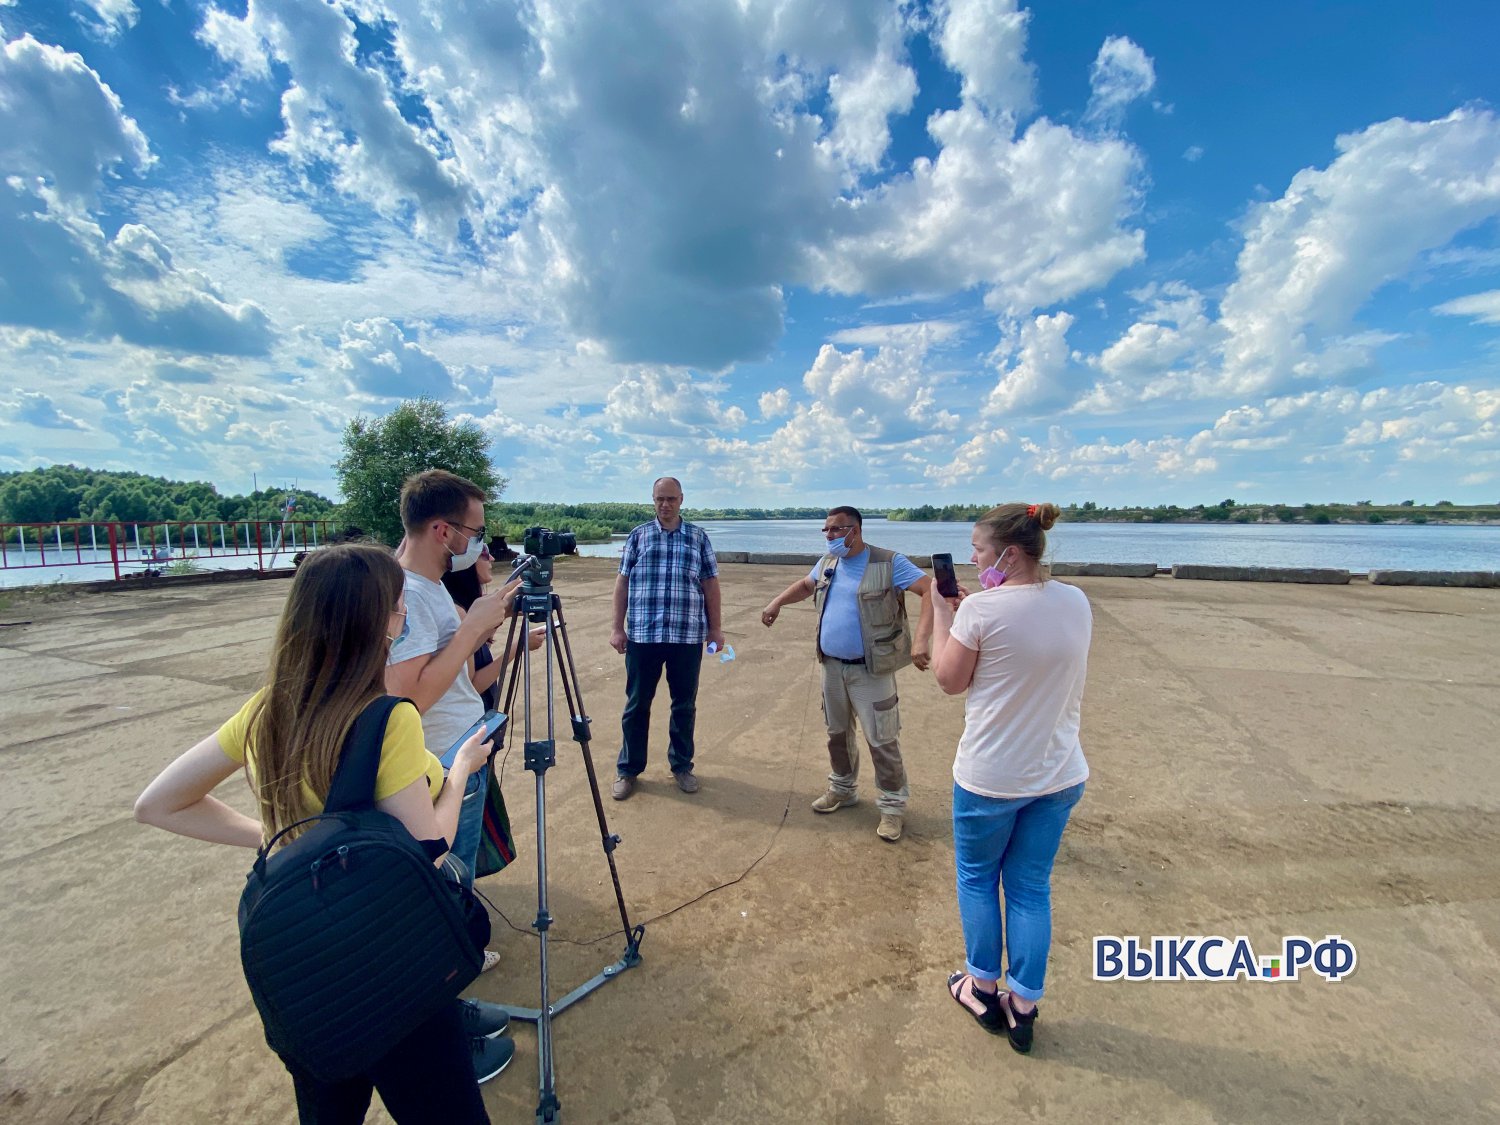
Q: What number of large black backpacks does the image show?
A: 1